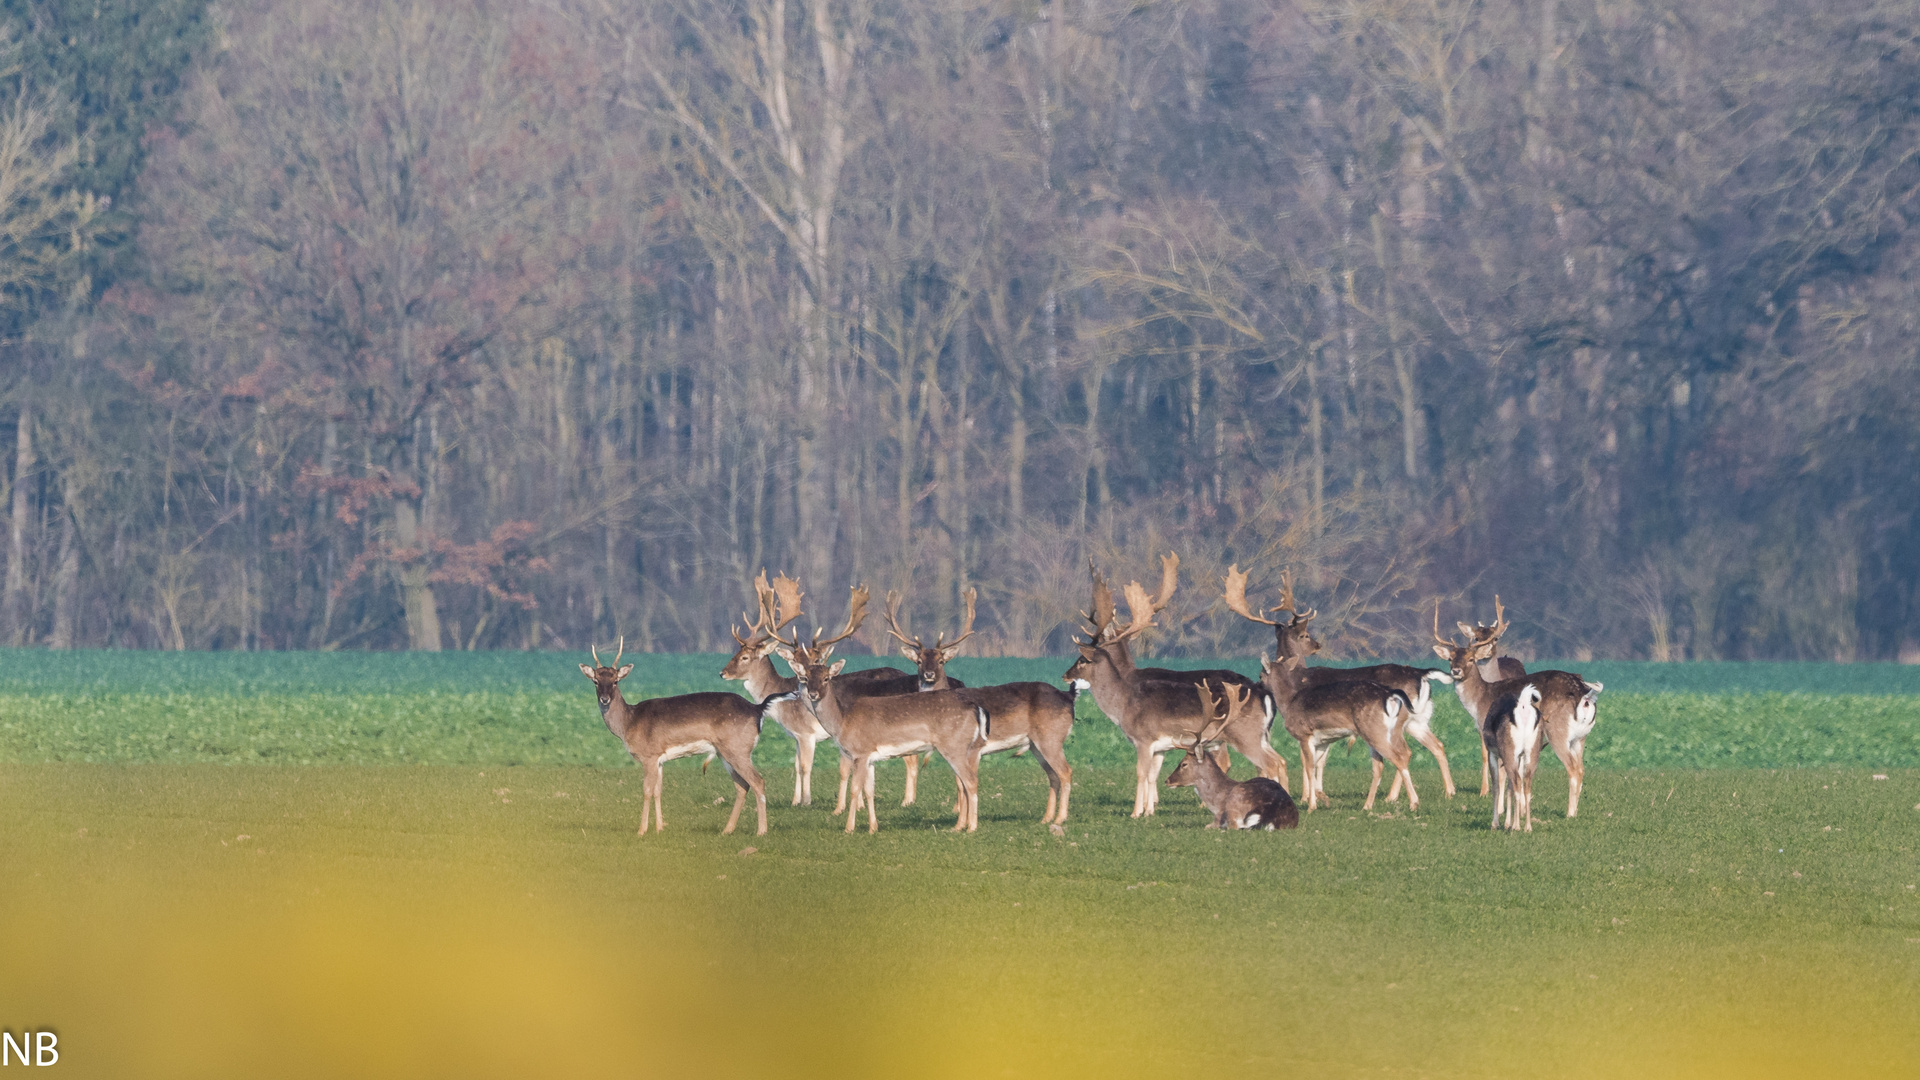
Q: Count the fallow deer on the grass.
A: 13